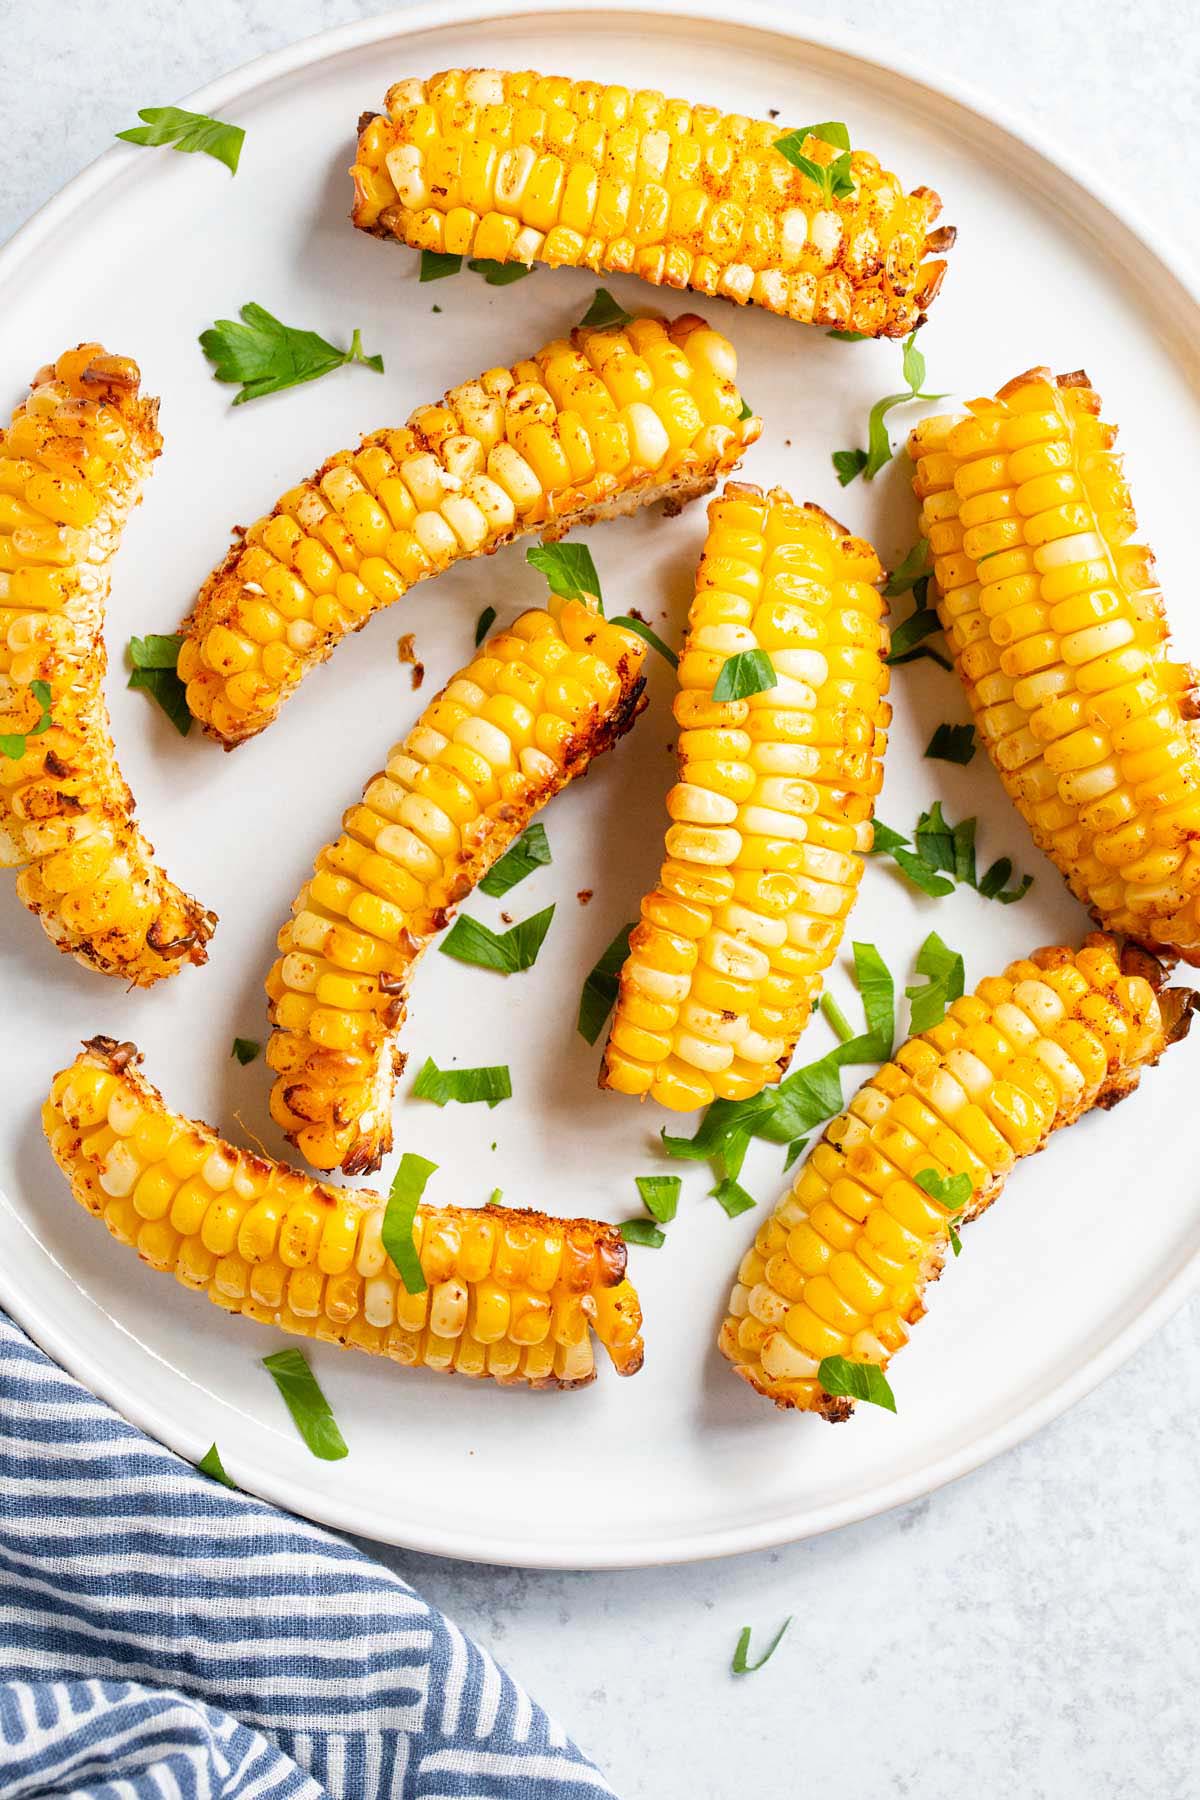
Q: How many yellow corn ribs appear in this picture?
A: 8